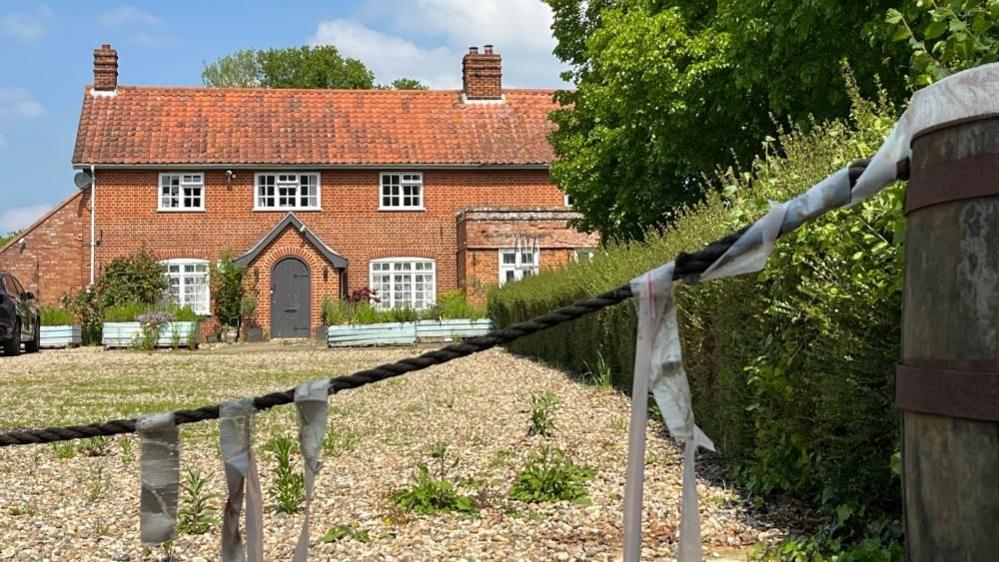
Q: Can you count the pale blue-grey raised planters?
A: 4